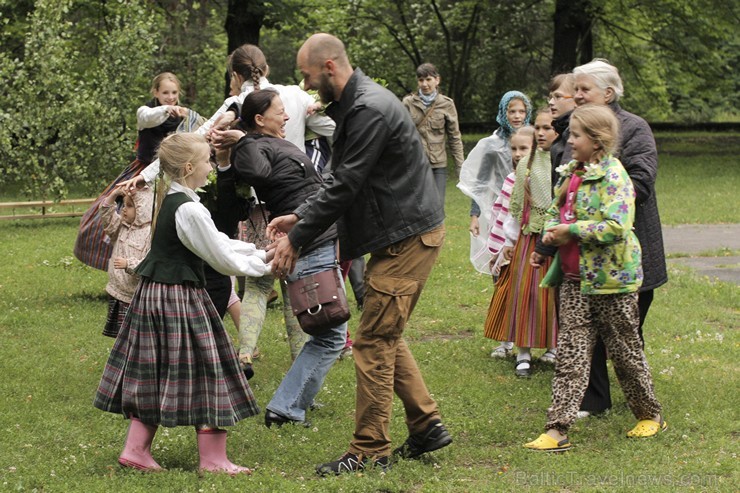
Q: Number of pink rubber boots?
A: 2